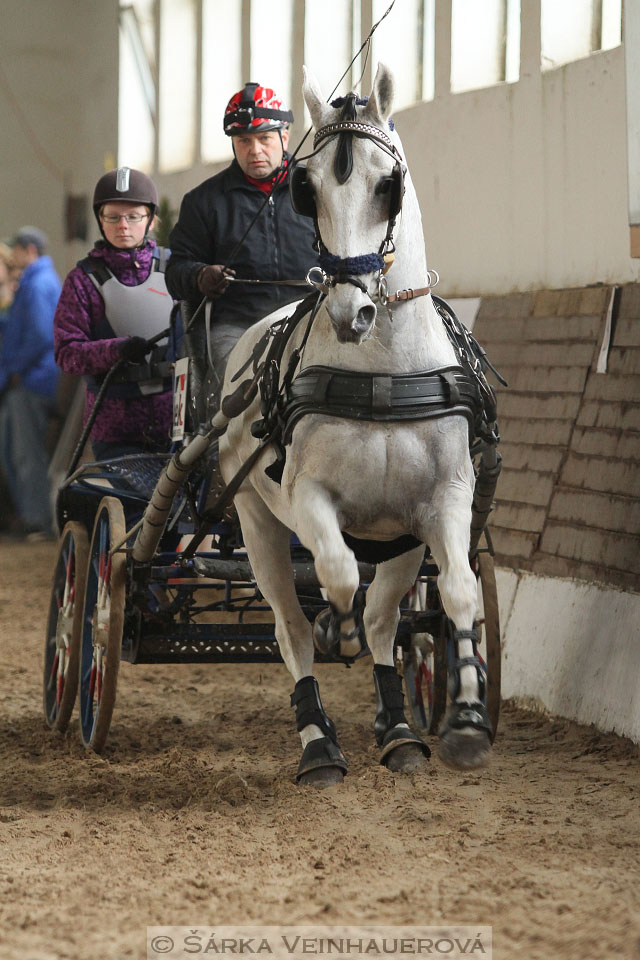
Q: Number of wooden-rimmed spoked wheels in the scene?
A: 4